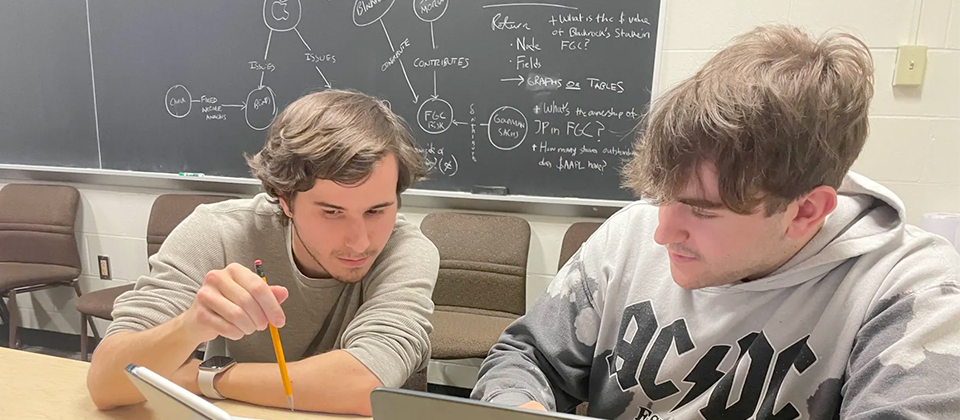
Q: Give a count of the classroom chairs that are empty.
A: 4